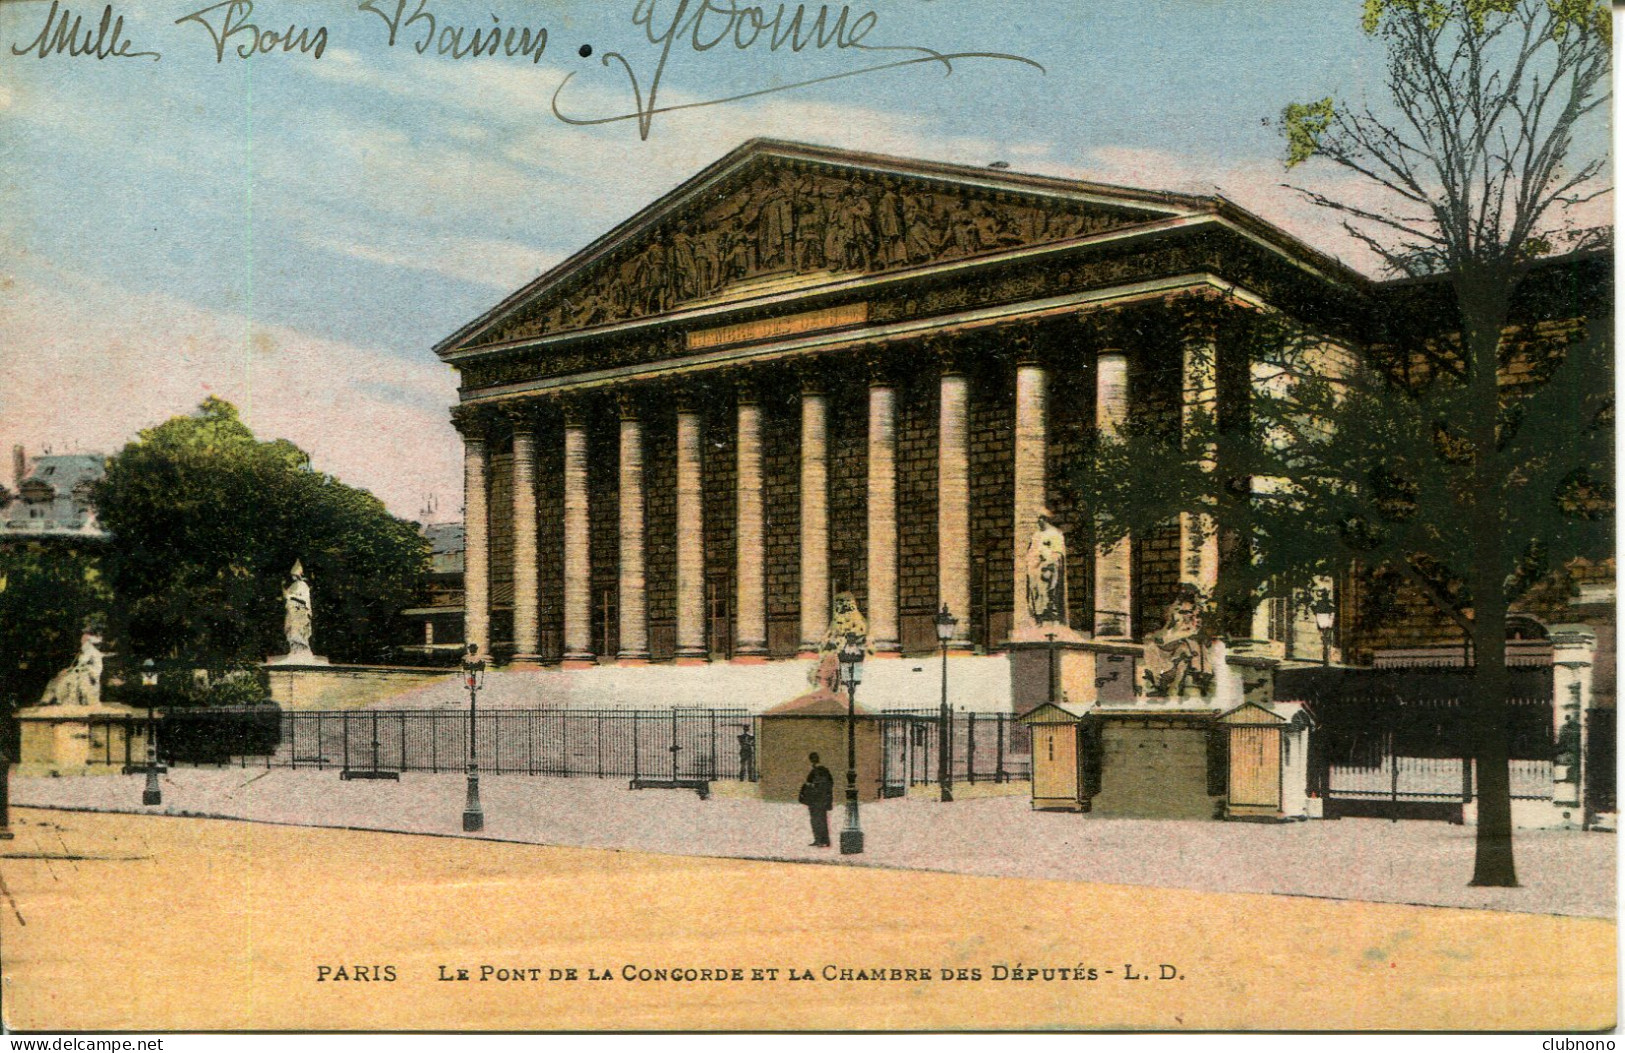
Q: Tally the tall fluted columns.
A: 12